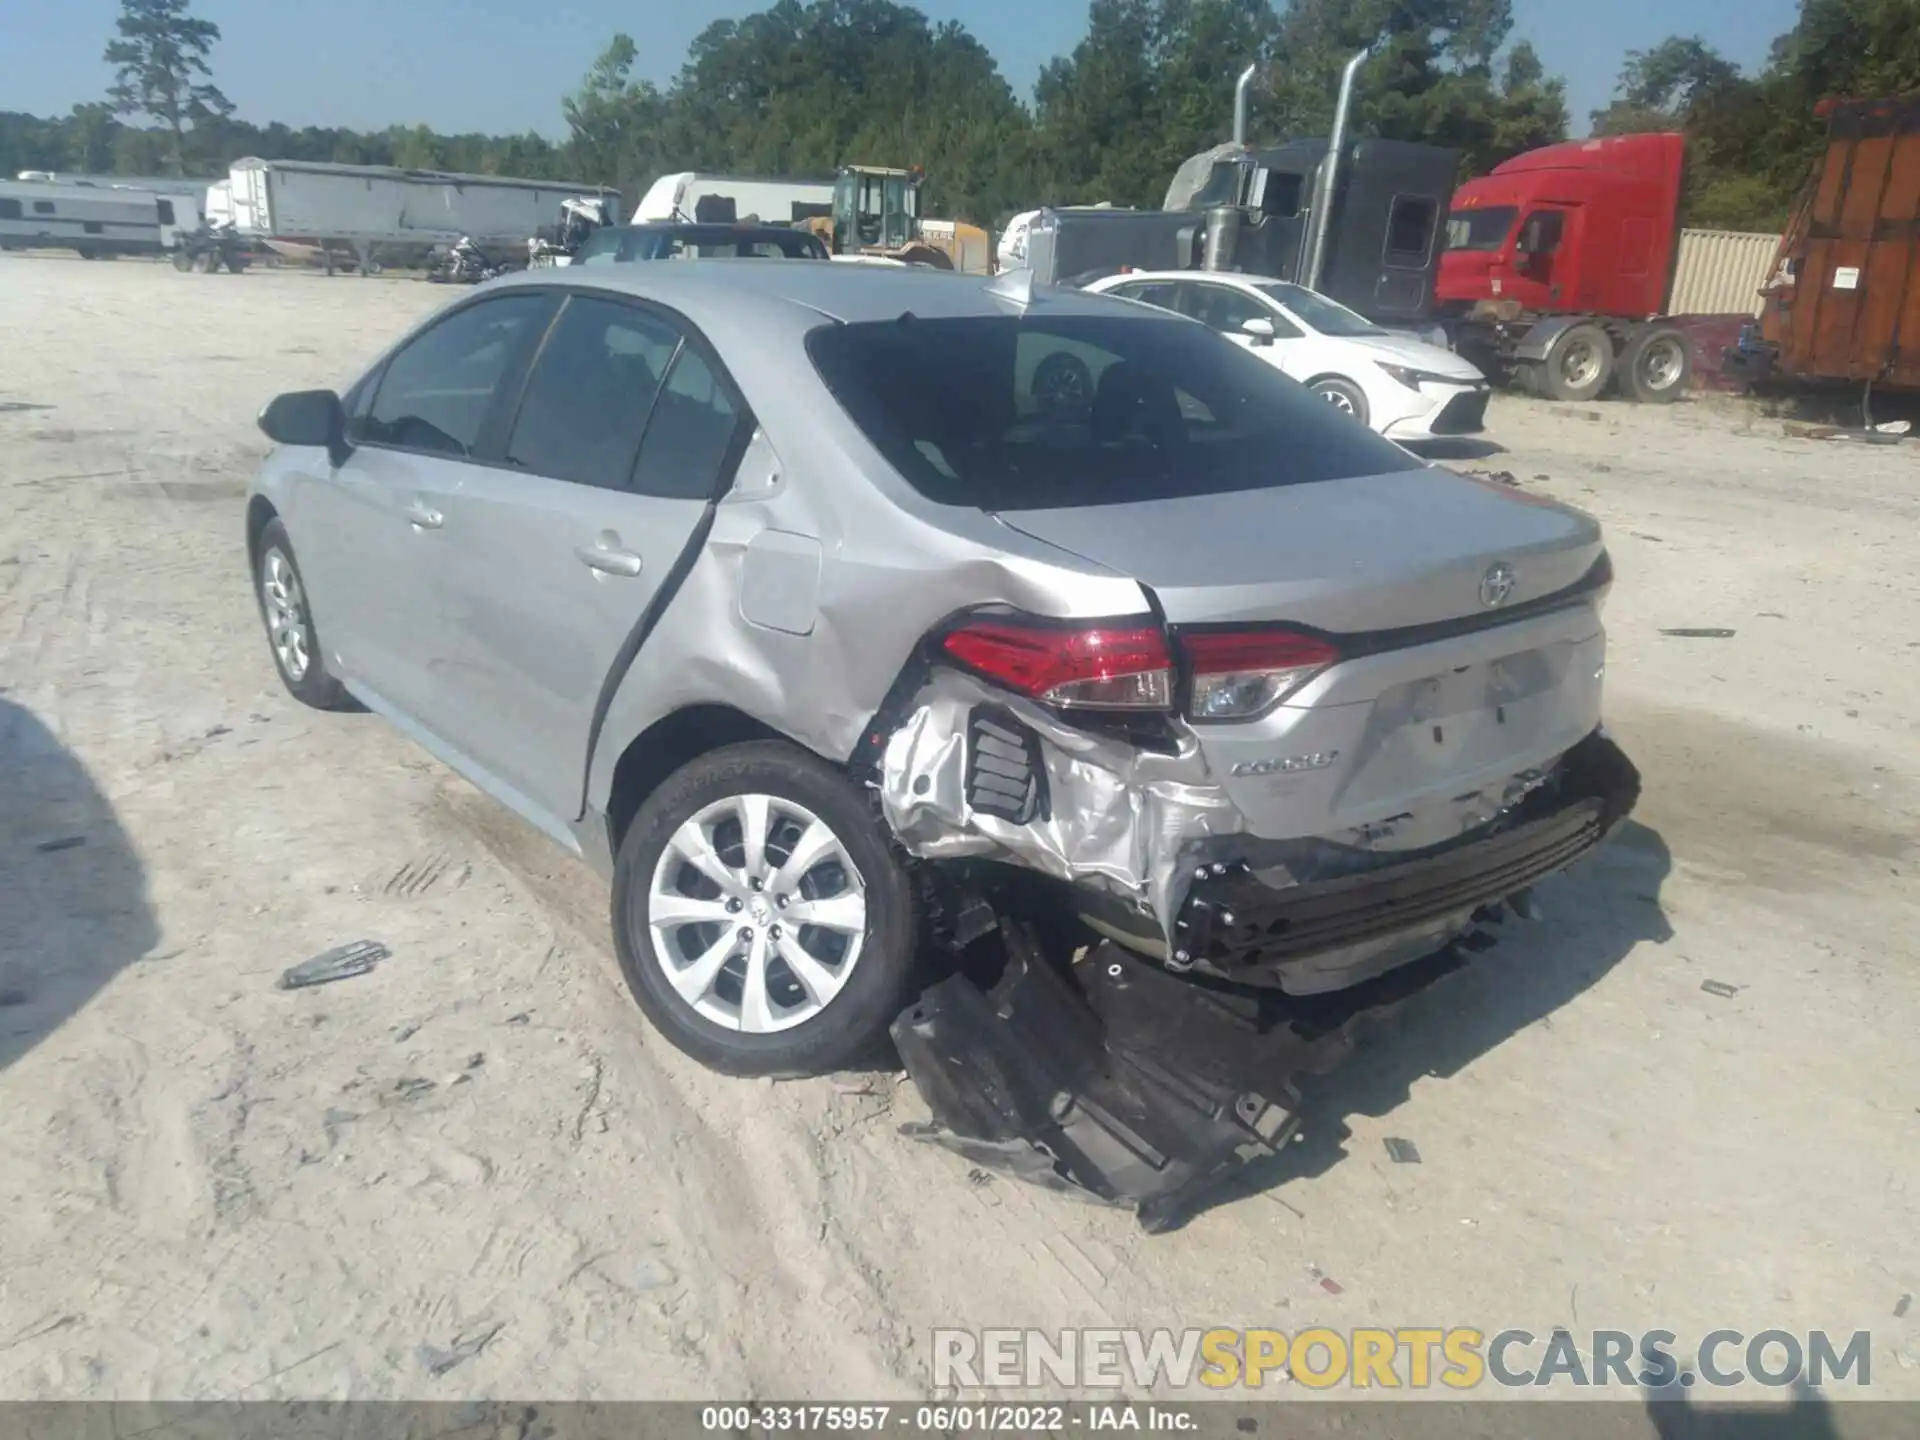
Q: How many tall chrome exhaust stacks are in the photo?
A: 2